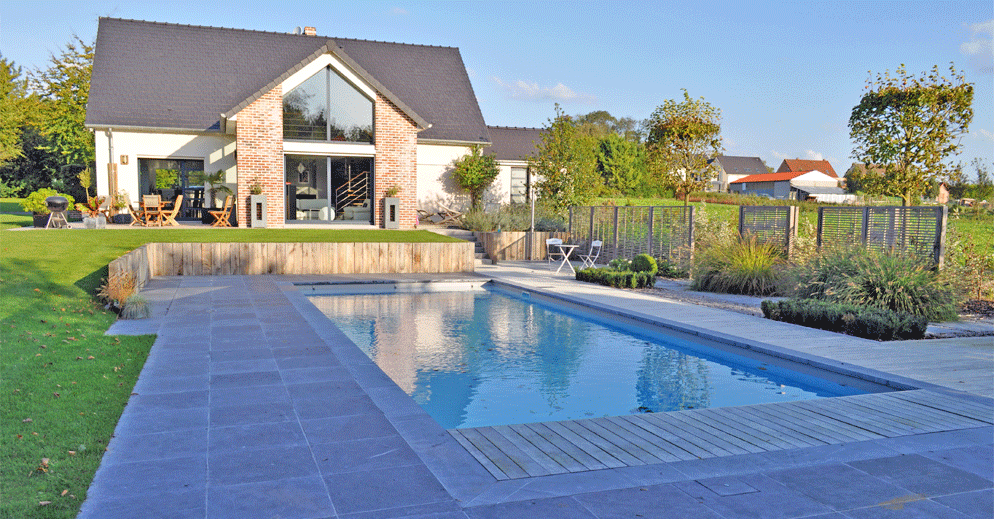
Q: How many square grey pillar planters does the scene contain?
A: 2